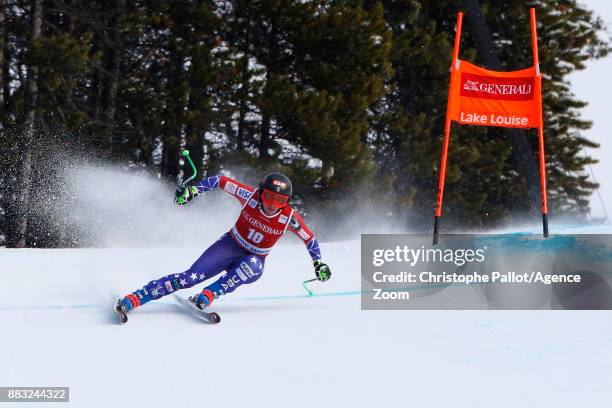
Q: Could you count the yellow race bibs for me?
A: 0